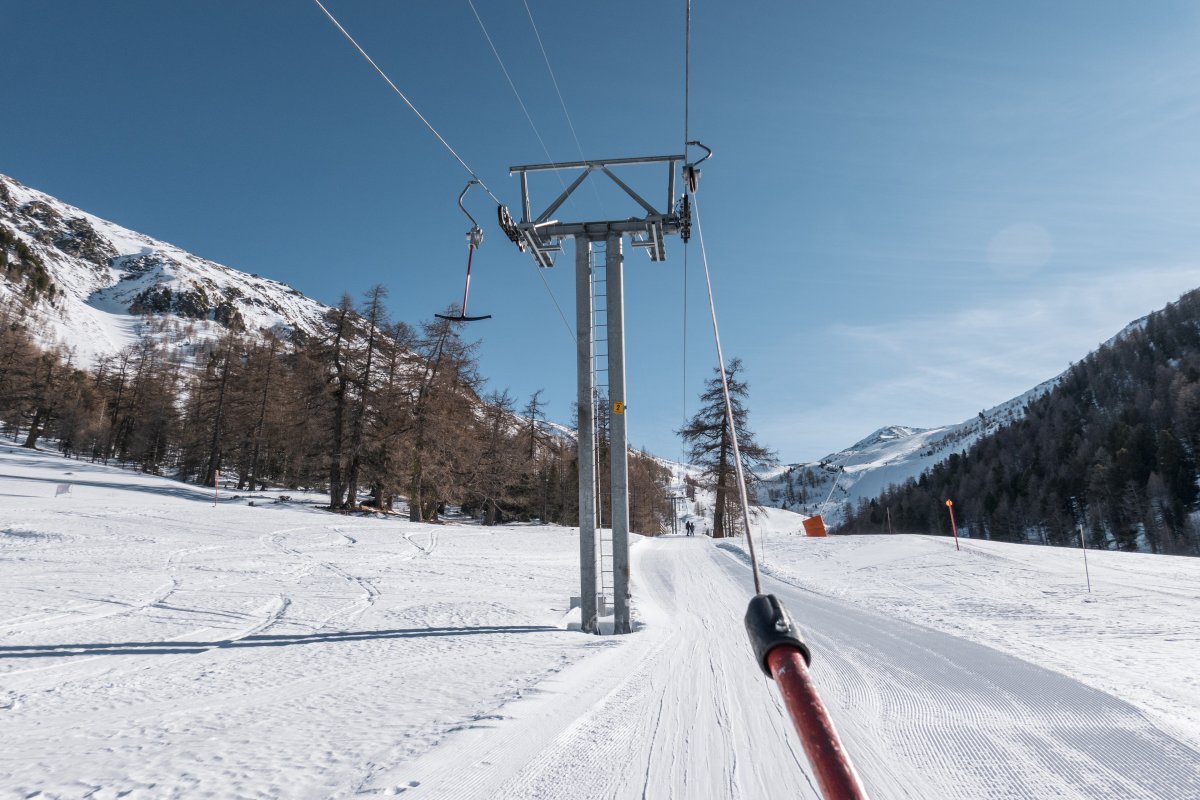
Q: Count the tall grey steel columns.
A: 2